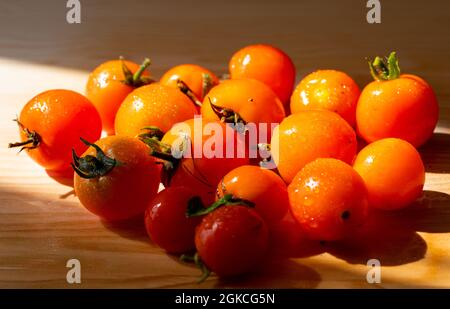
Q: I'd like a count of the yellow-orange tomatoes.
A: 14